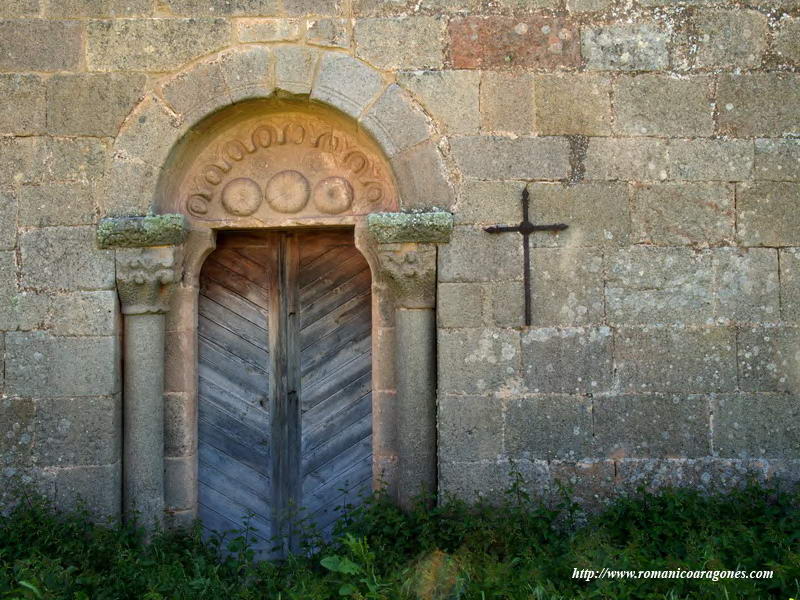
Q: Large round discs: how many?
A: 3